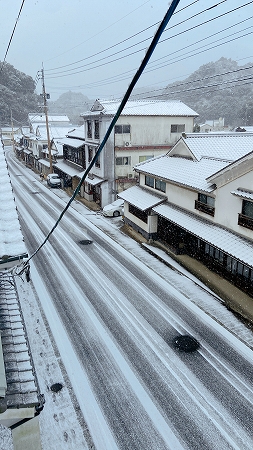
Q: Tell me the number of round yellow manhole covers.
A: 0